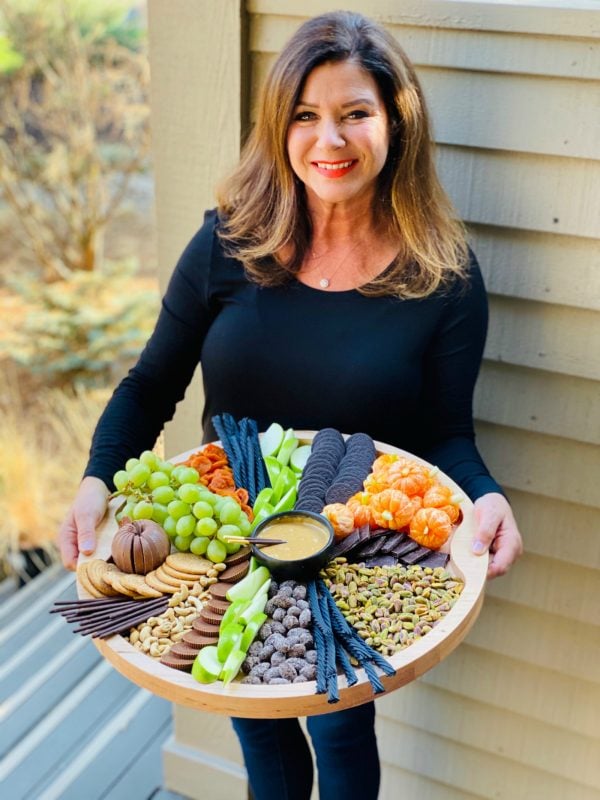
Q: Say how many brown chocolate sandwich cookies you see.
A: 9